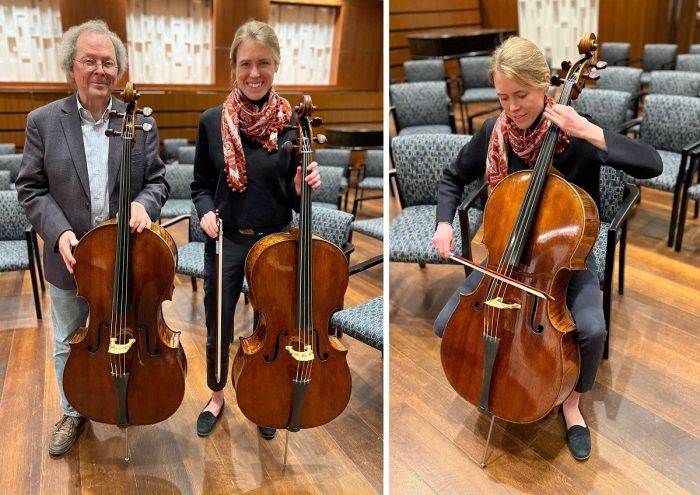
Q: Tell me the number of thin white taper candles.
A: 0